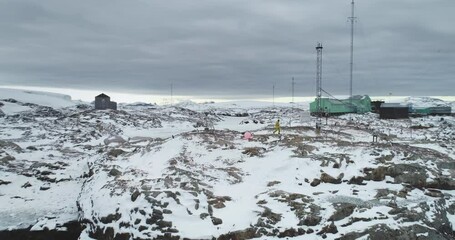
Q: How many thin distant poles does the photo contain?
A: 3